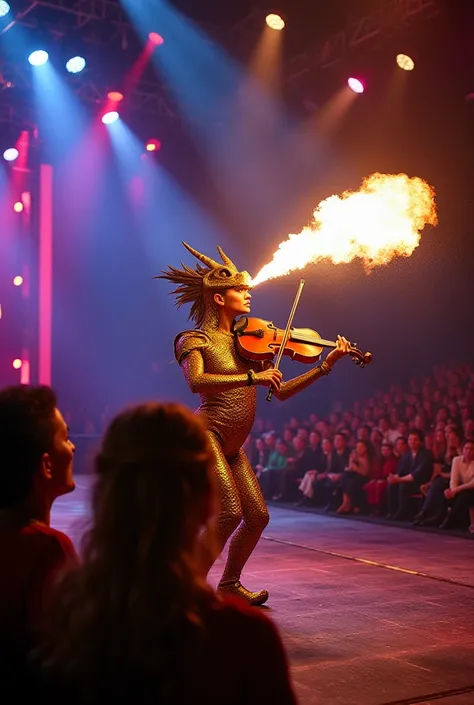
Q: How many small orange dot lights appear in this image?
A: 3